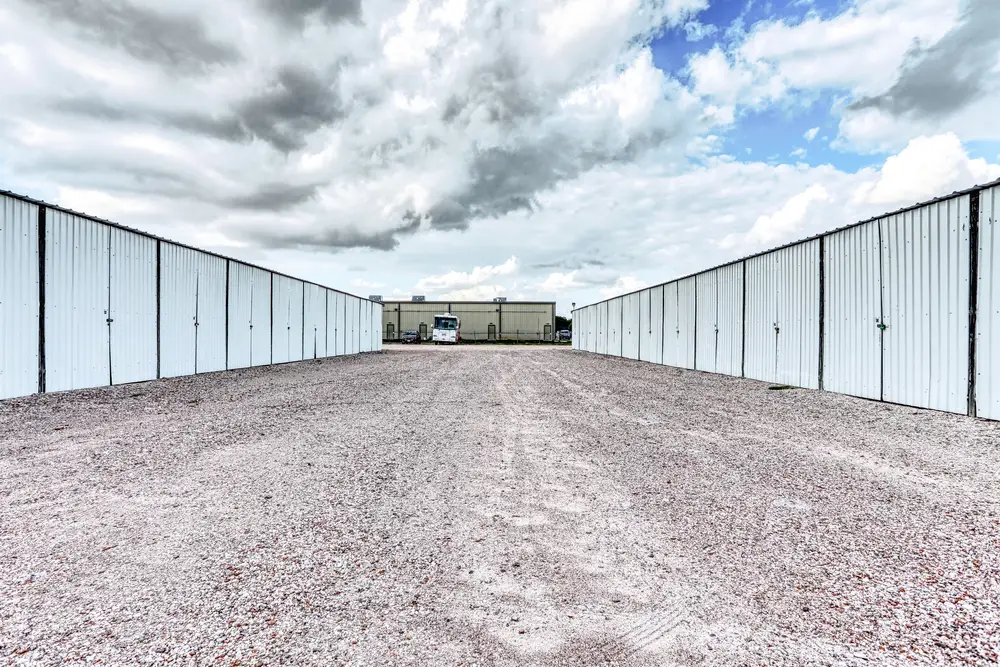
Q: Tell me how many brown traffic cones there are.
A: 0